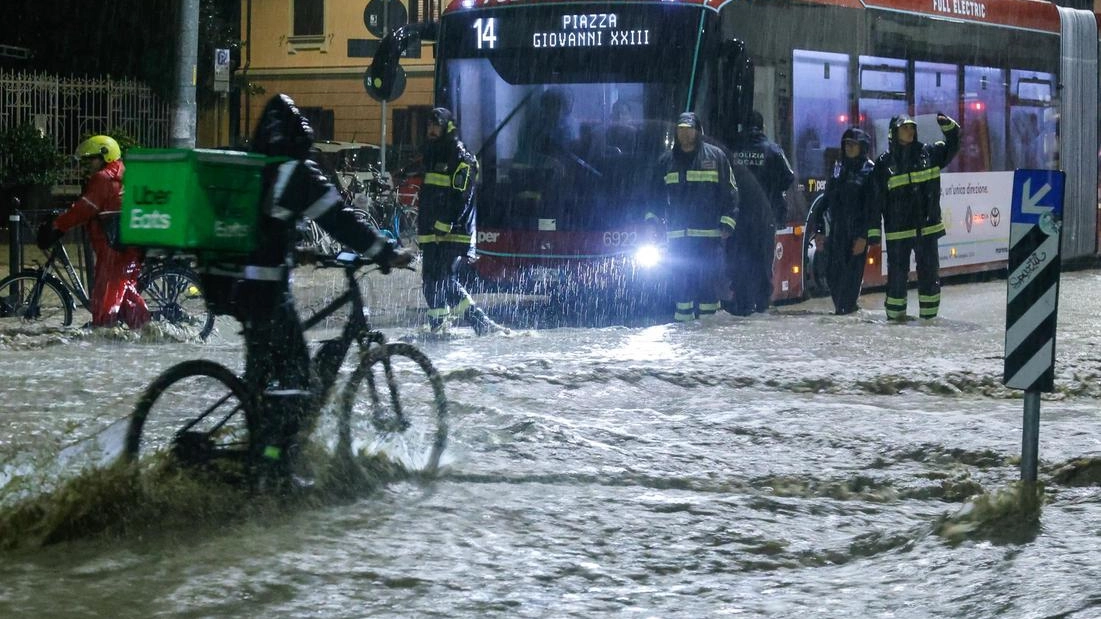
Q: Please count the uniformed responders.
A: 5